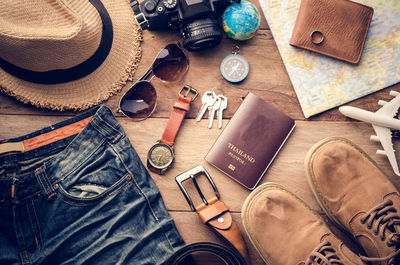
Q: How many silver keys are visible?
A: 3